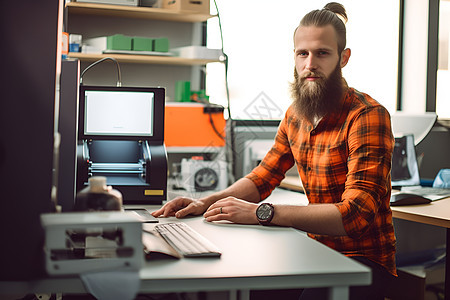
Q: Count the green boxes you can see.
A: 3